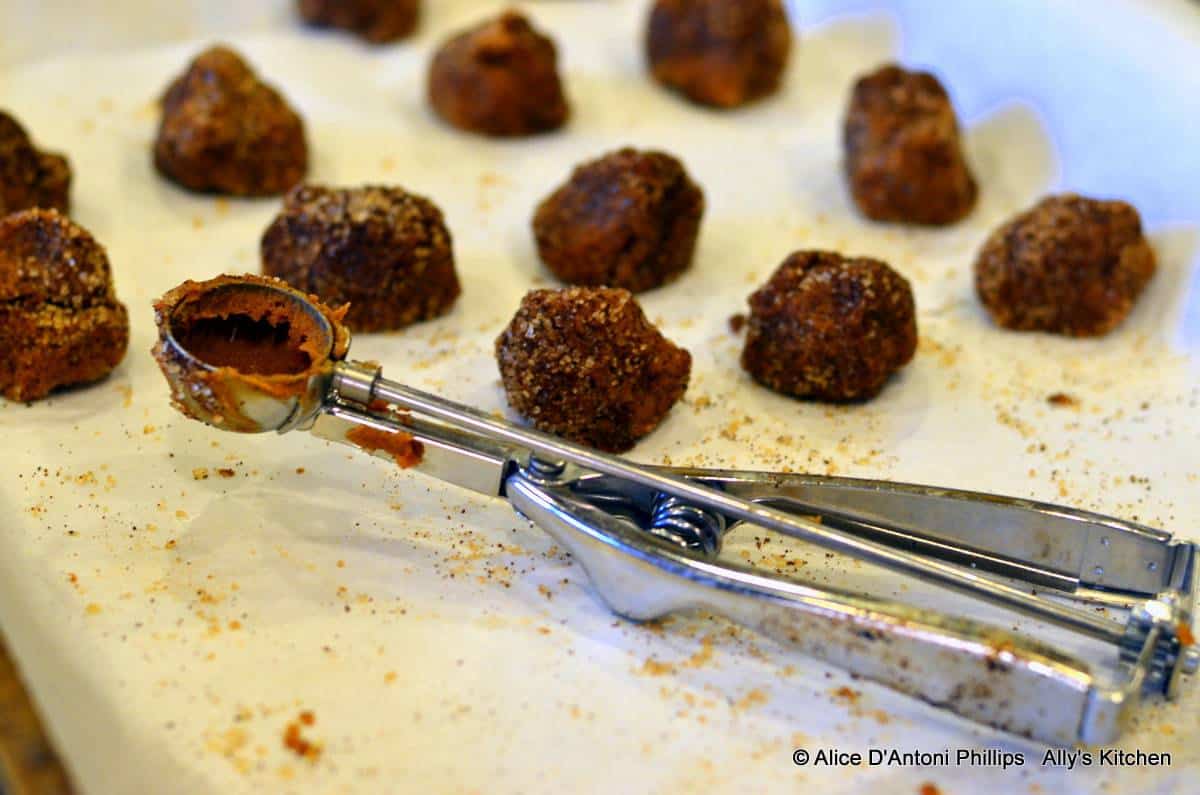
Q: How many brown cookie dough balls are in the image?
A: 12